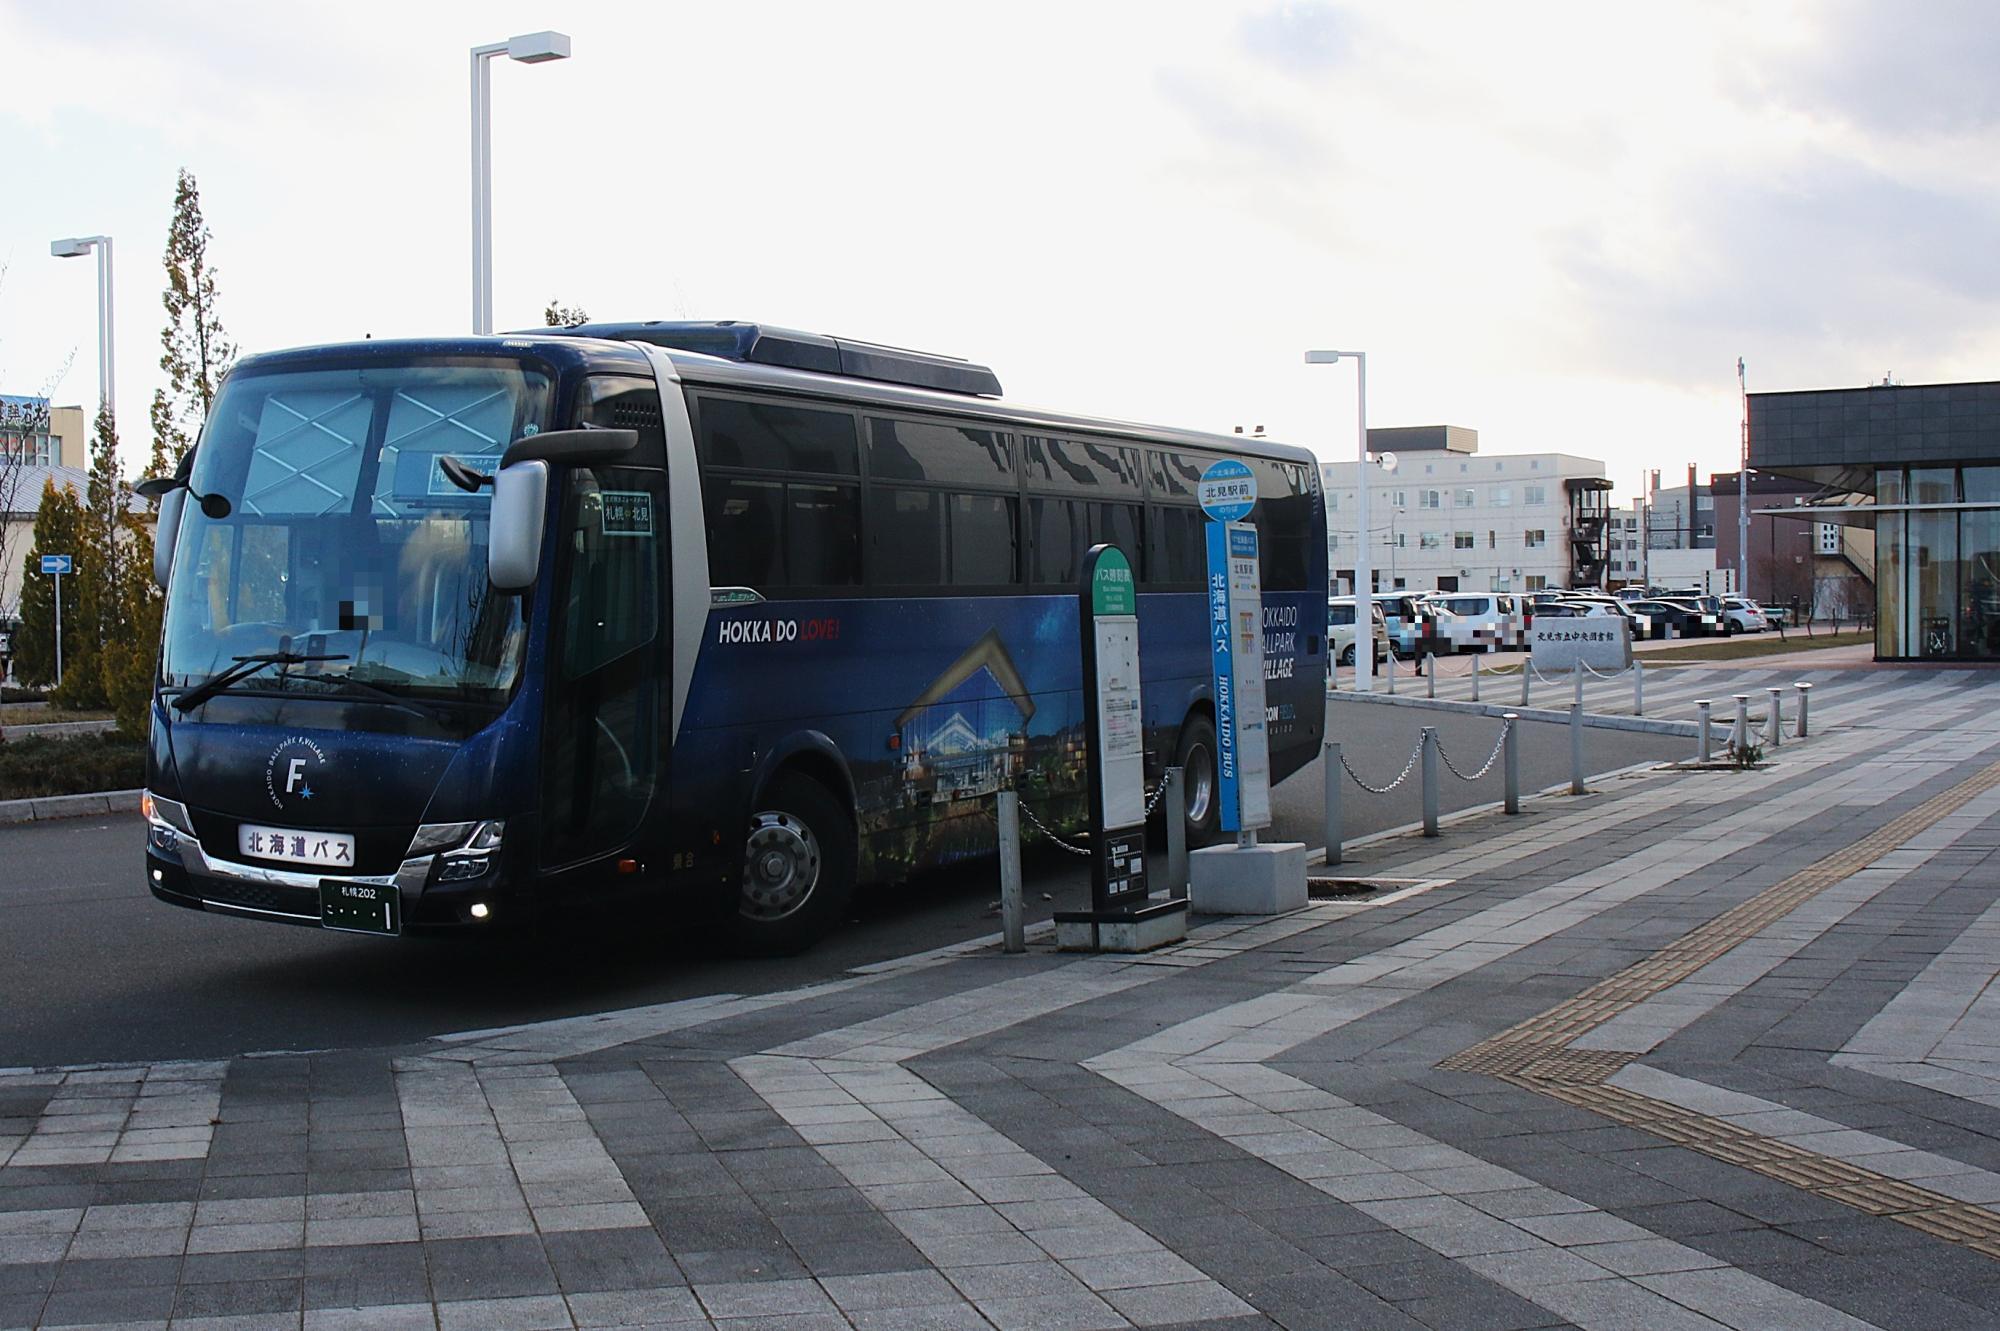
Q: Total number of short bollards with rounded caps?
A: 4